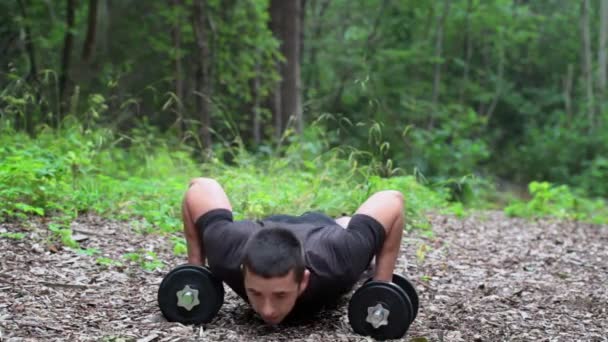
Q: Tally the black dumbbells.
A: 2